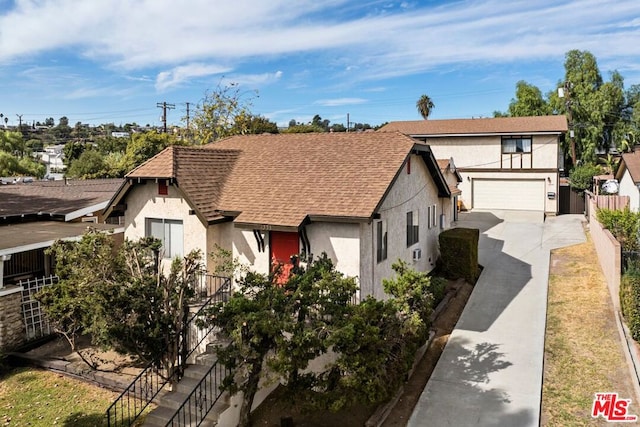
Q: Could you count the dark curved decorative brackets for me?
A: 4